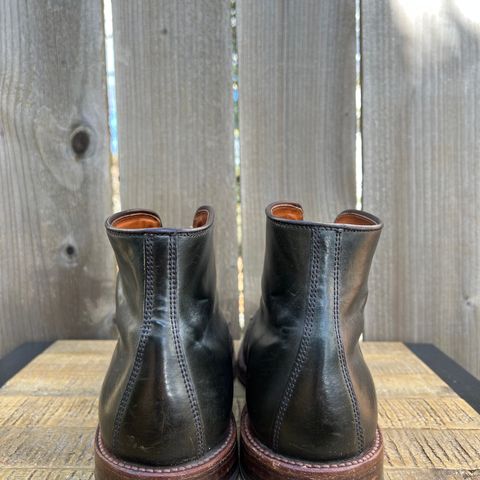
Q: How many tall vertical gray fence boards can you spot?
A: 4